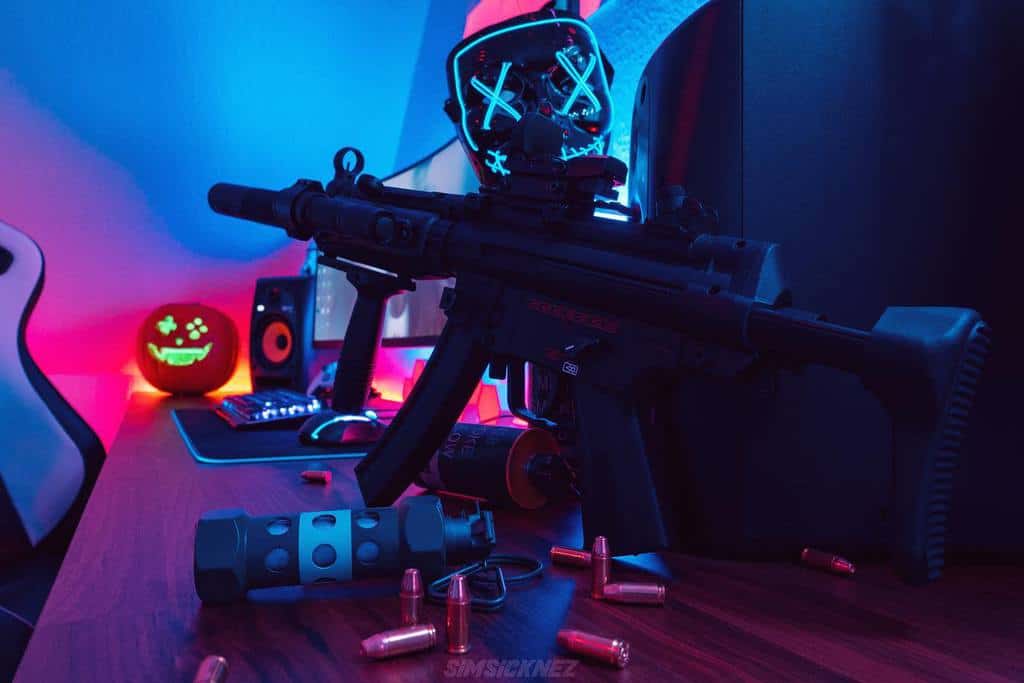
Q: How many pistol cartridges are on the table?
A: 10